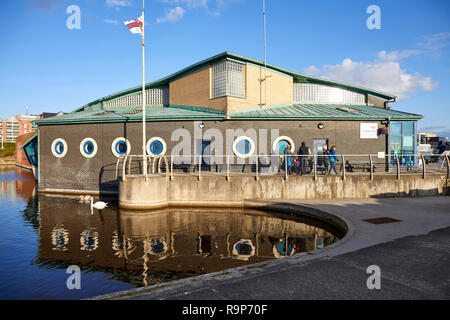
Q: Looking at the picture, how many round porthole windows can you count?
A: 6